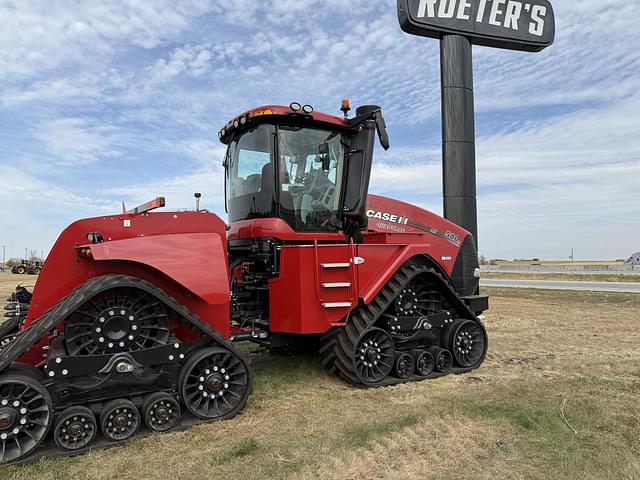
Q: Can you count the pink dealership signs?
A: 0